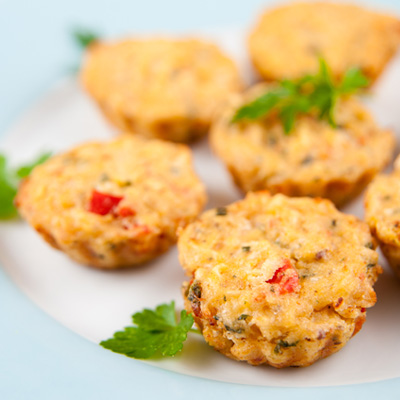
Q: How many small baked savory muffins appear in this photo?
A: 6